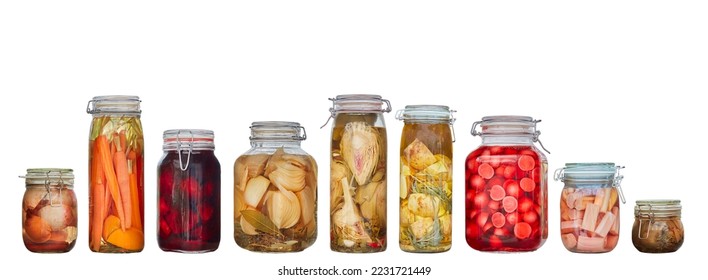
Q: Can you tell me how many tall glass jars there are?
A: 3